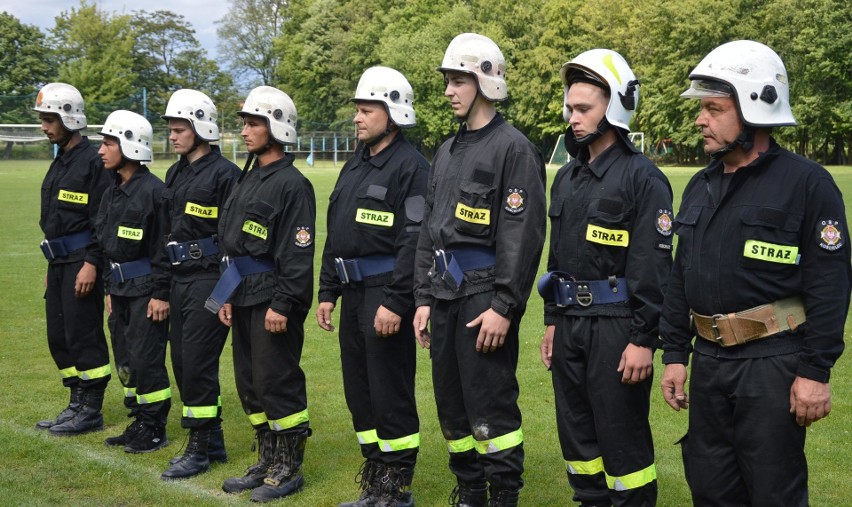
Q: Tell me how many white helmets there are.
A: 8